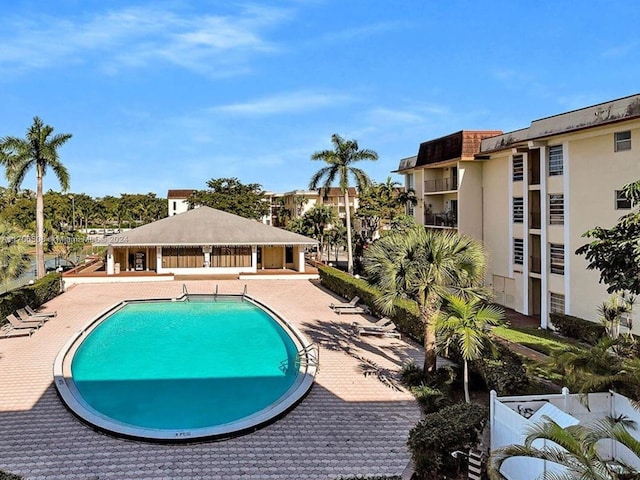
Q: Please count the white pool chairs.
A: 8